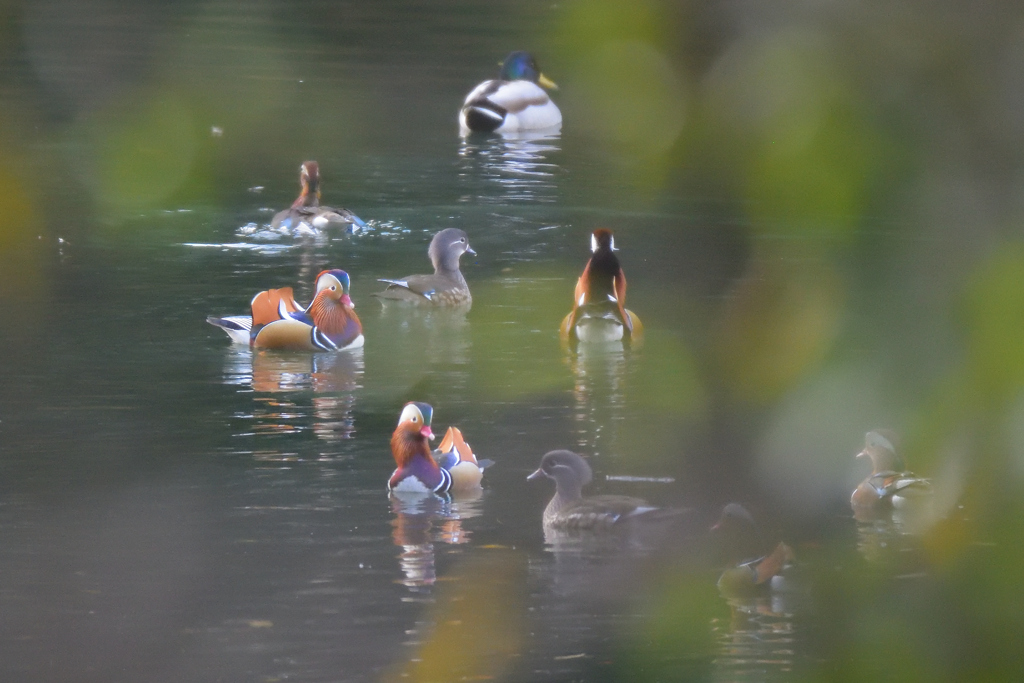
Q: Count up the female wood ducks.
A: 2